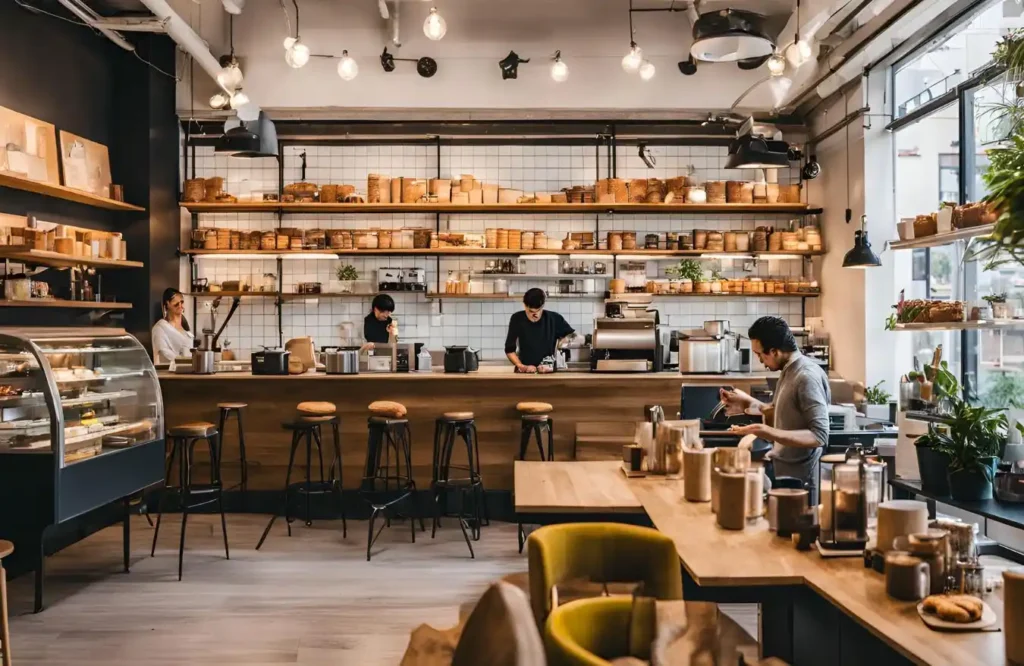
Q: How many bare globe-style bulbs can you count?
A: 12